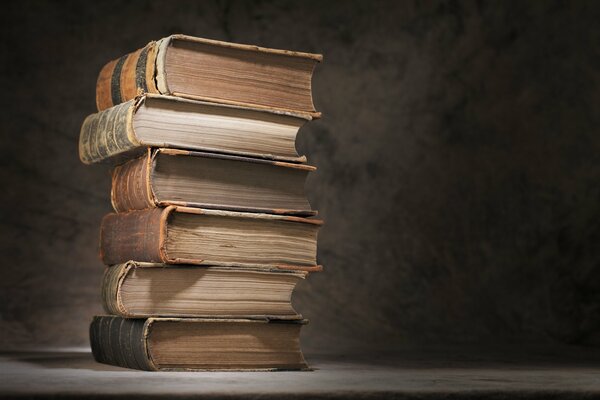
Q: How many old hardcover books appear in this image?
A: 6